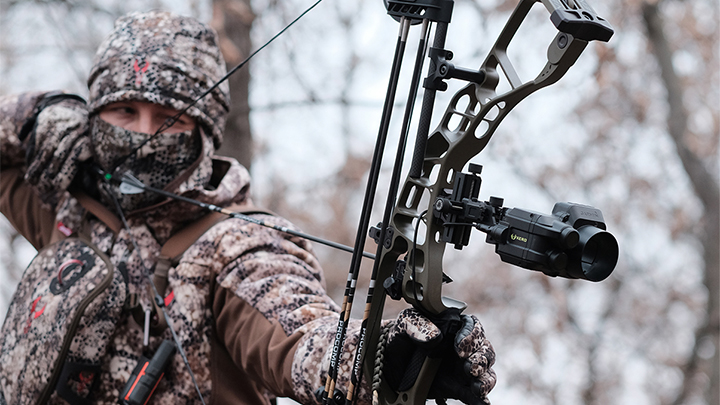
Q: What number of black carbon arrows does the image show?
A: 4